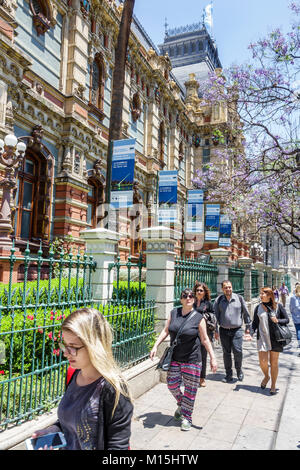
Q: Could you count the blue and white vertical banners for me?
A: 5